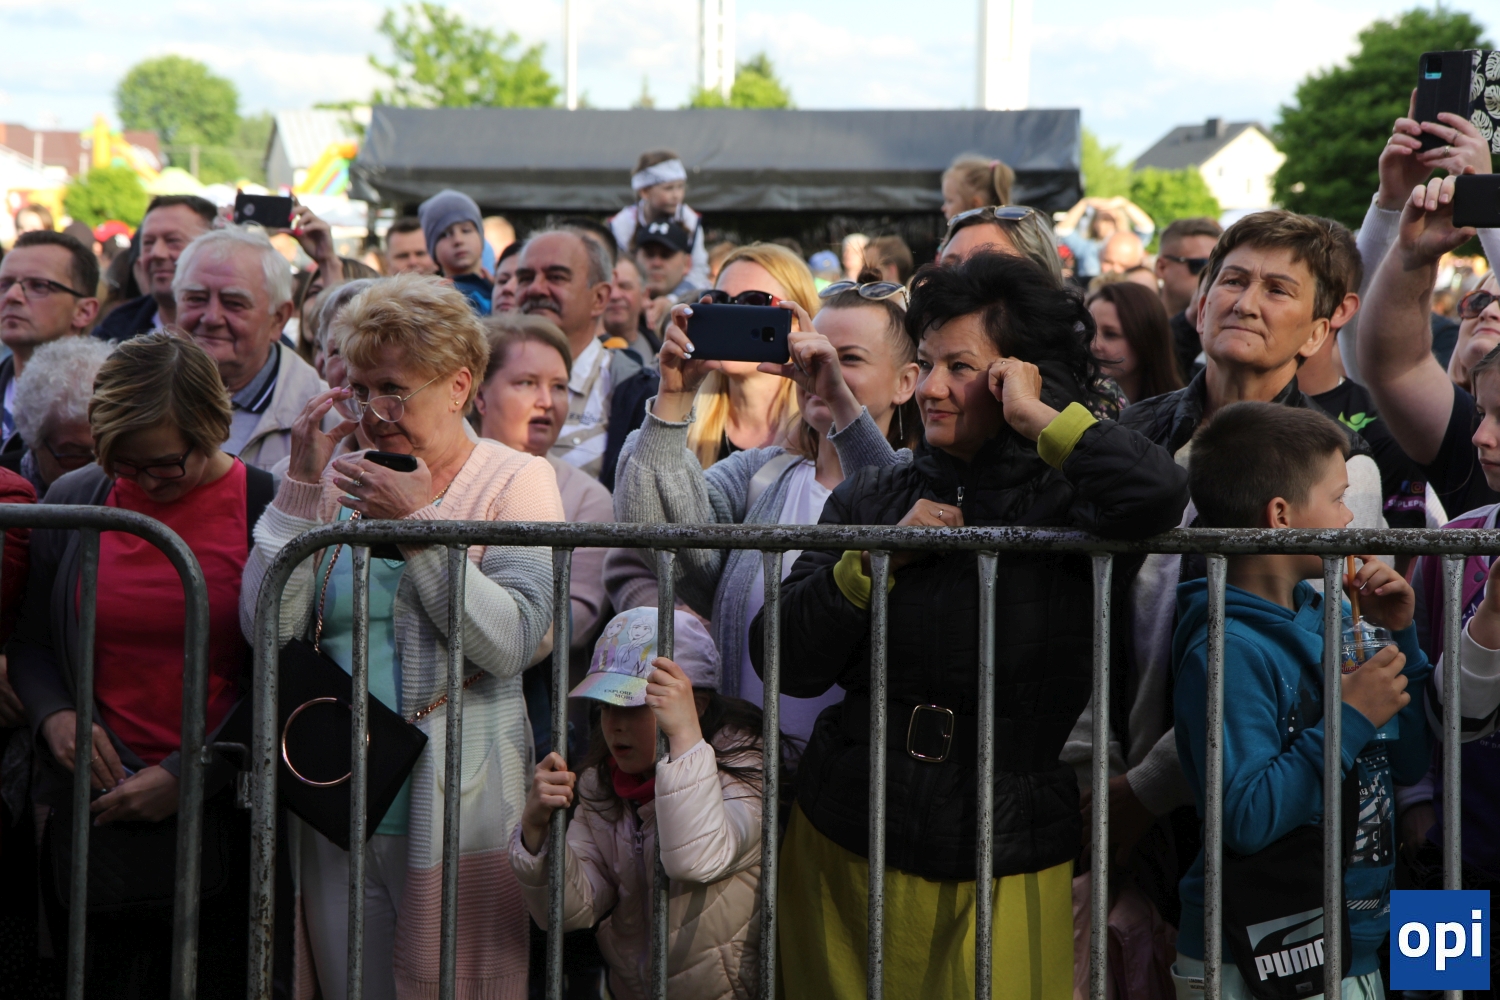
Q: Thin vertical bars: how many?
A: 12